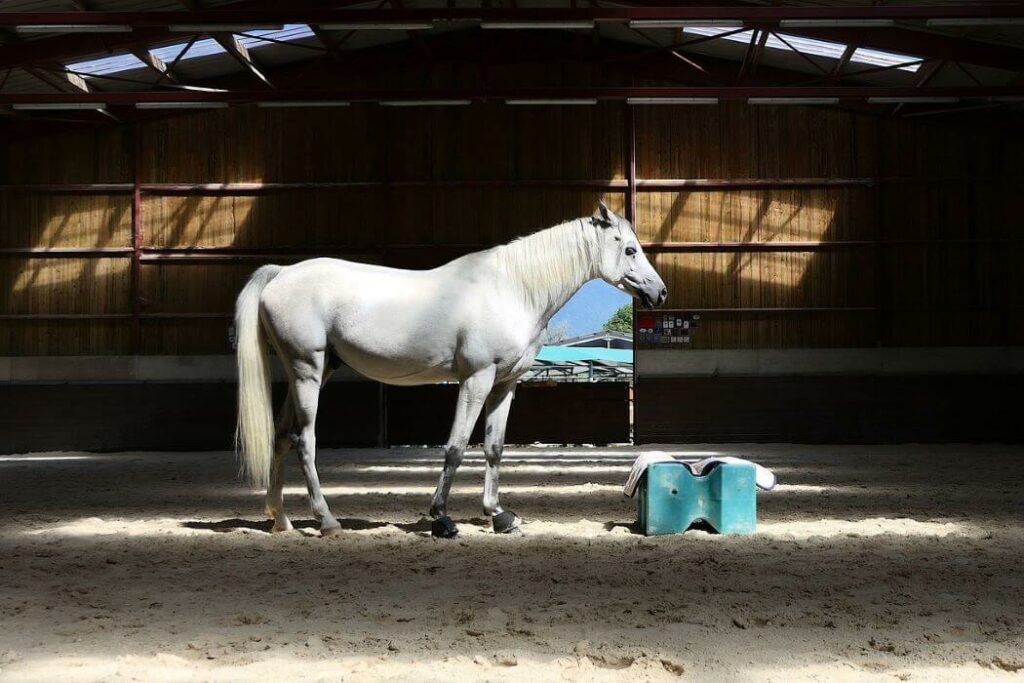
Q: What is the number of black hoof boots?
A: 2